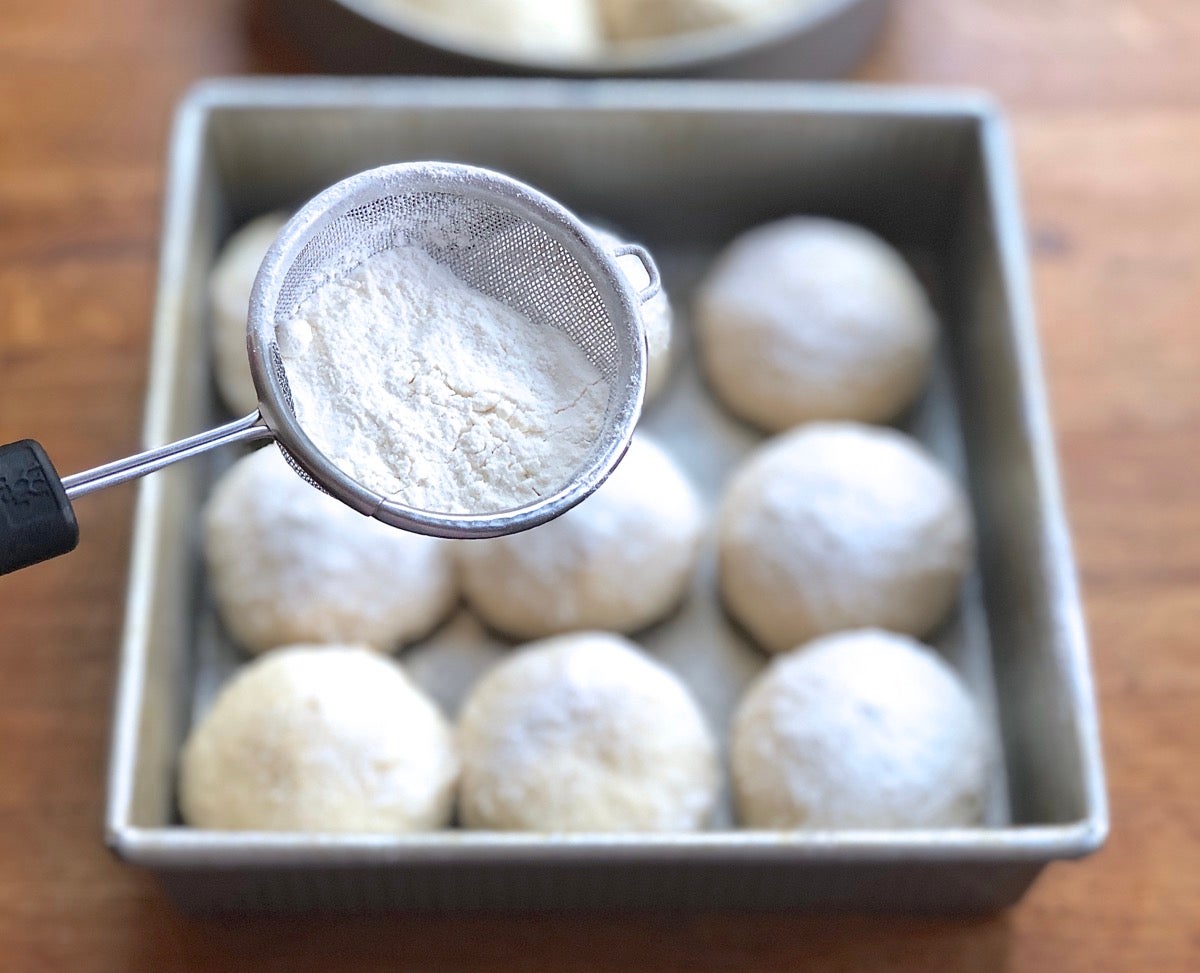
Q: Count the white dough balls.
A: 9